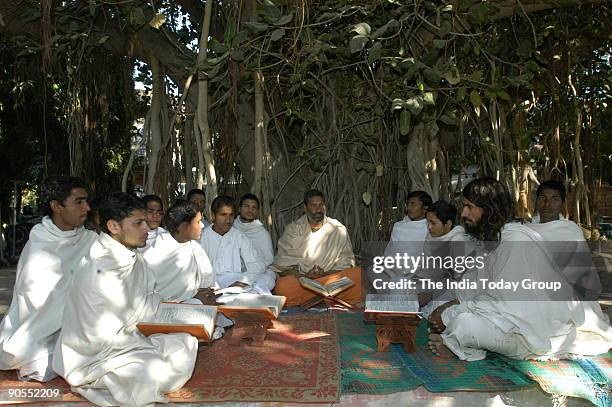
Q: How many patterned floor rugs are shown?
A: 2